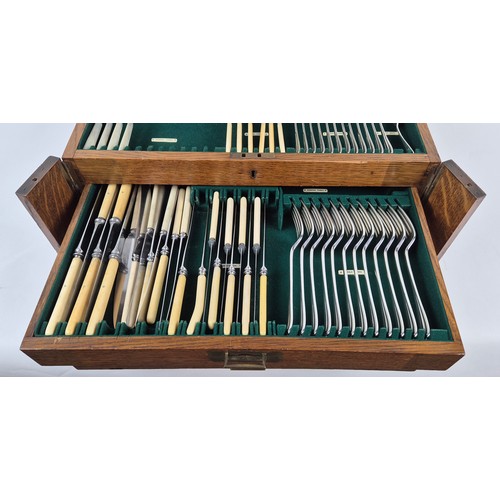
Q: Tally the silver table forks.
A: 12